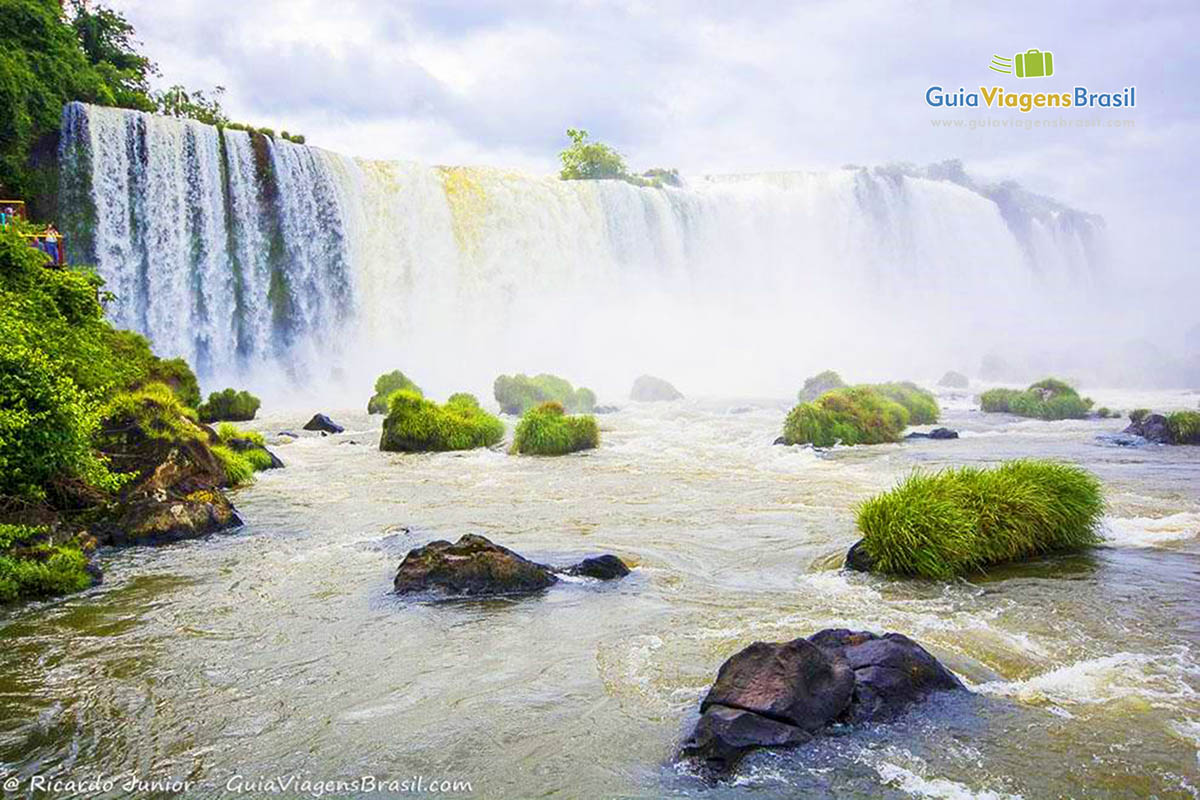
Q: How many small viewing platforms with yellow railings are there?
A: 2